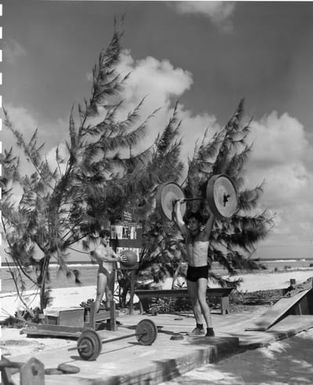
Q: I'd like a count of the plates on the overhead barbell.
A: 2